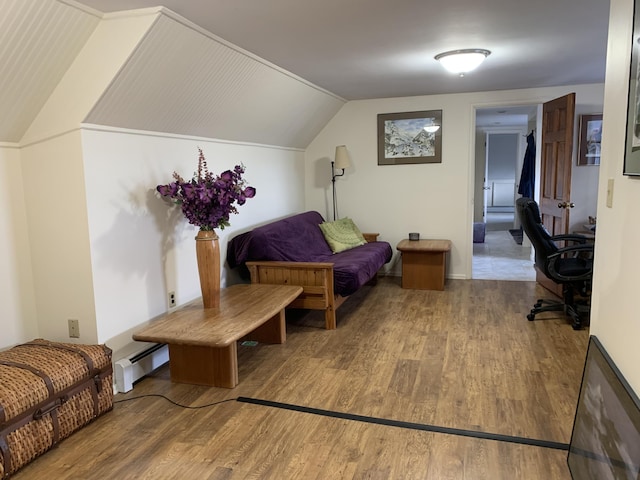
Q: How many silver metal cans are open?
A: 0